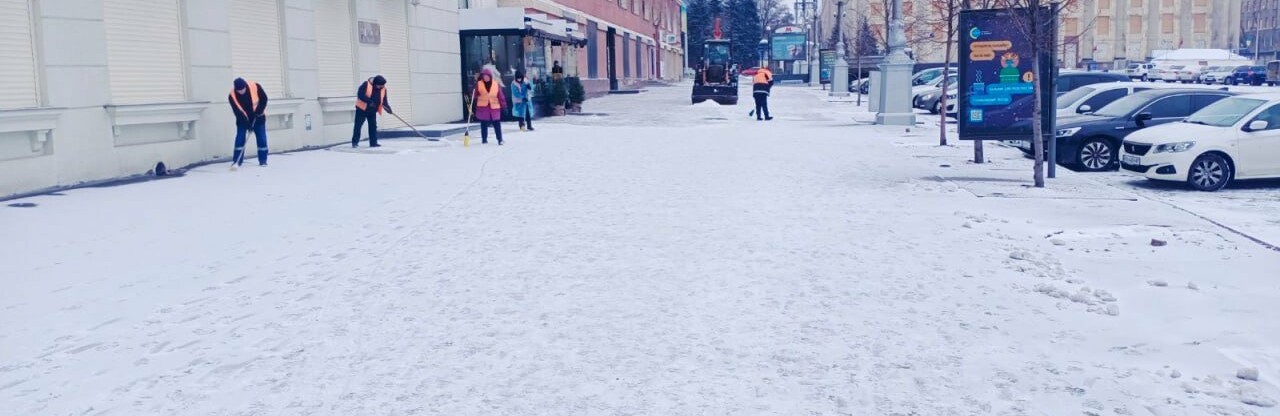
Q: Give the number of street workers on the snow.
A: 5